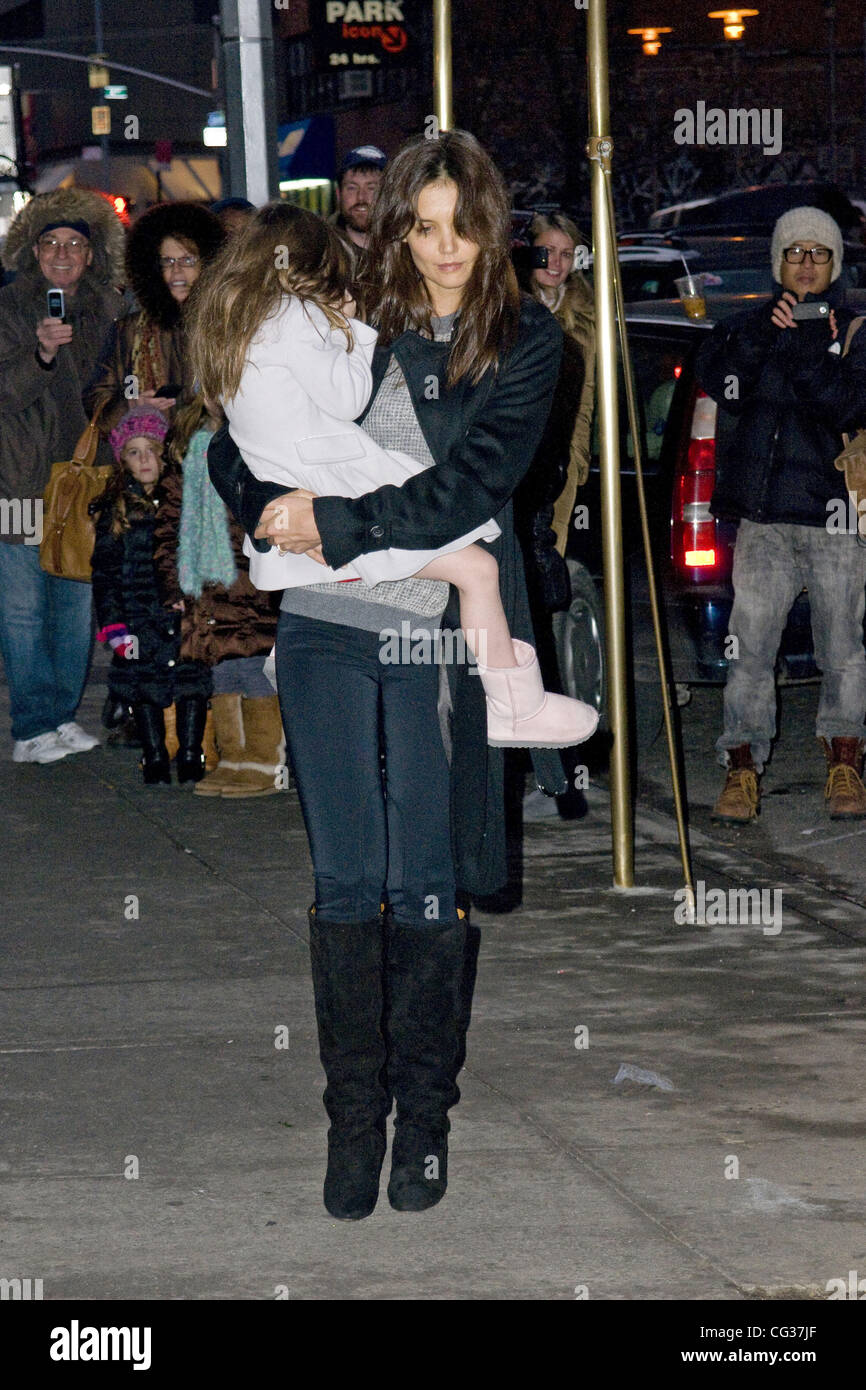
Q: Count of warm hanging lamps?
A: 2